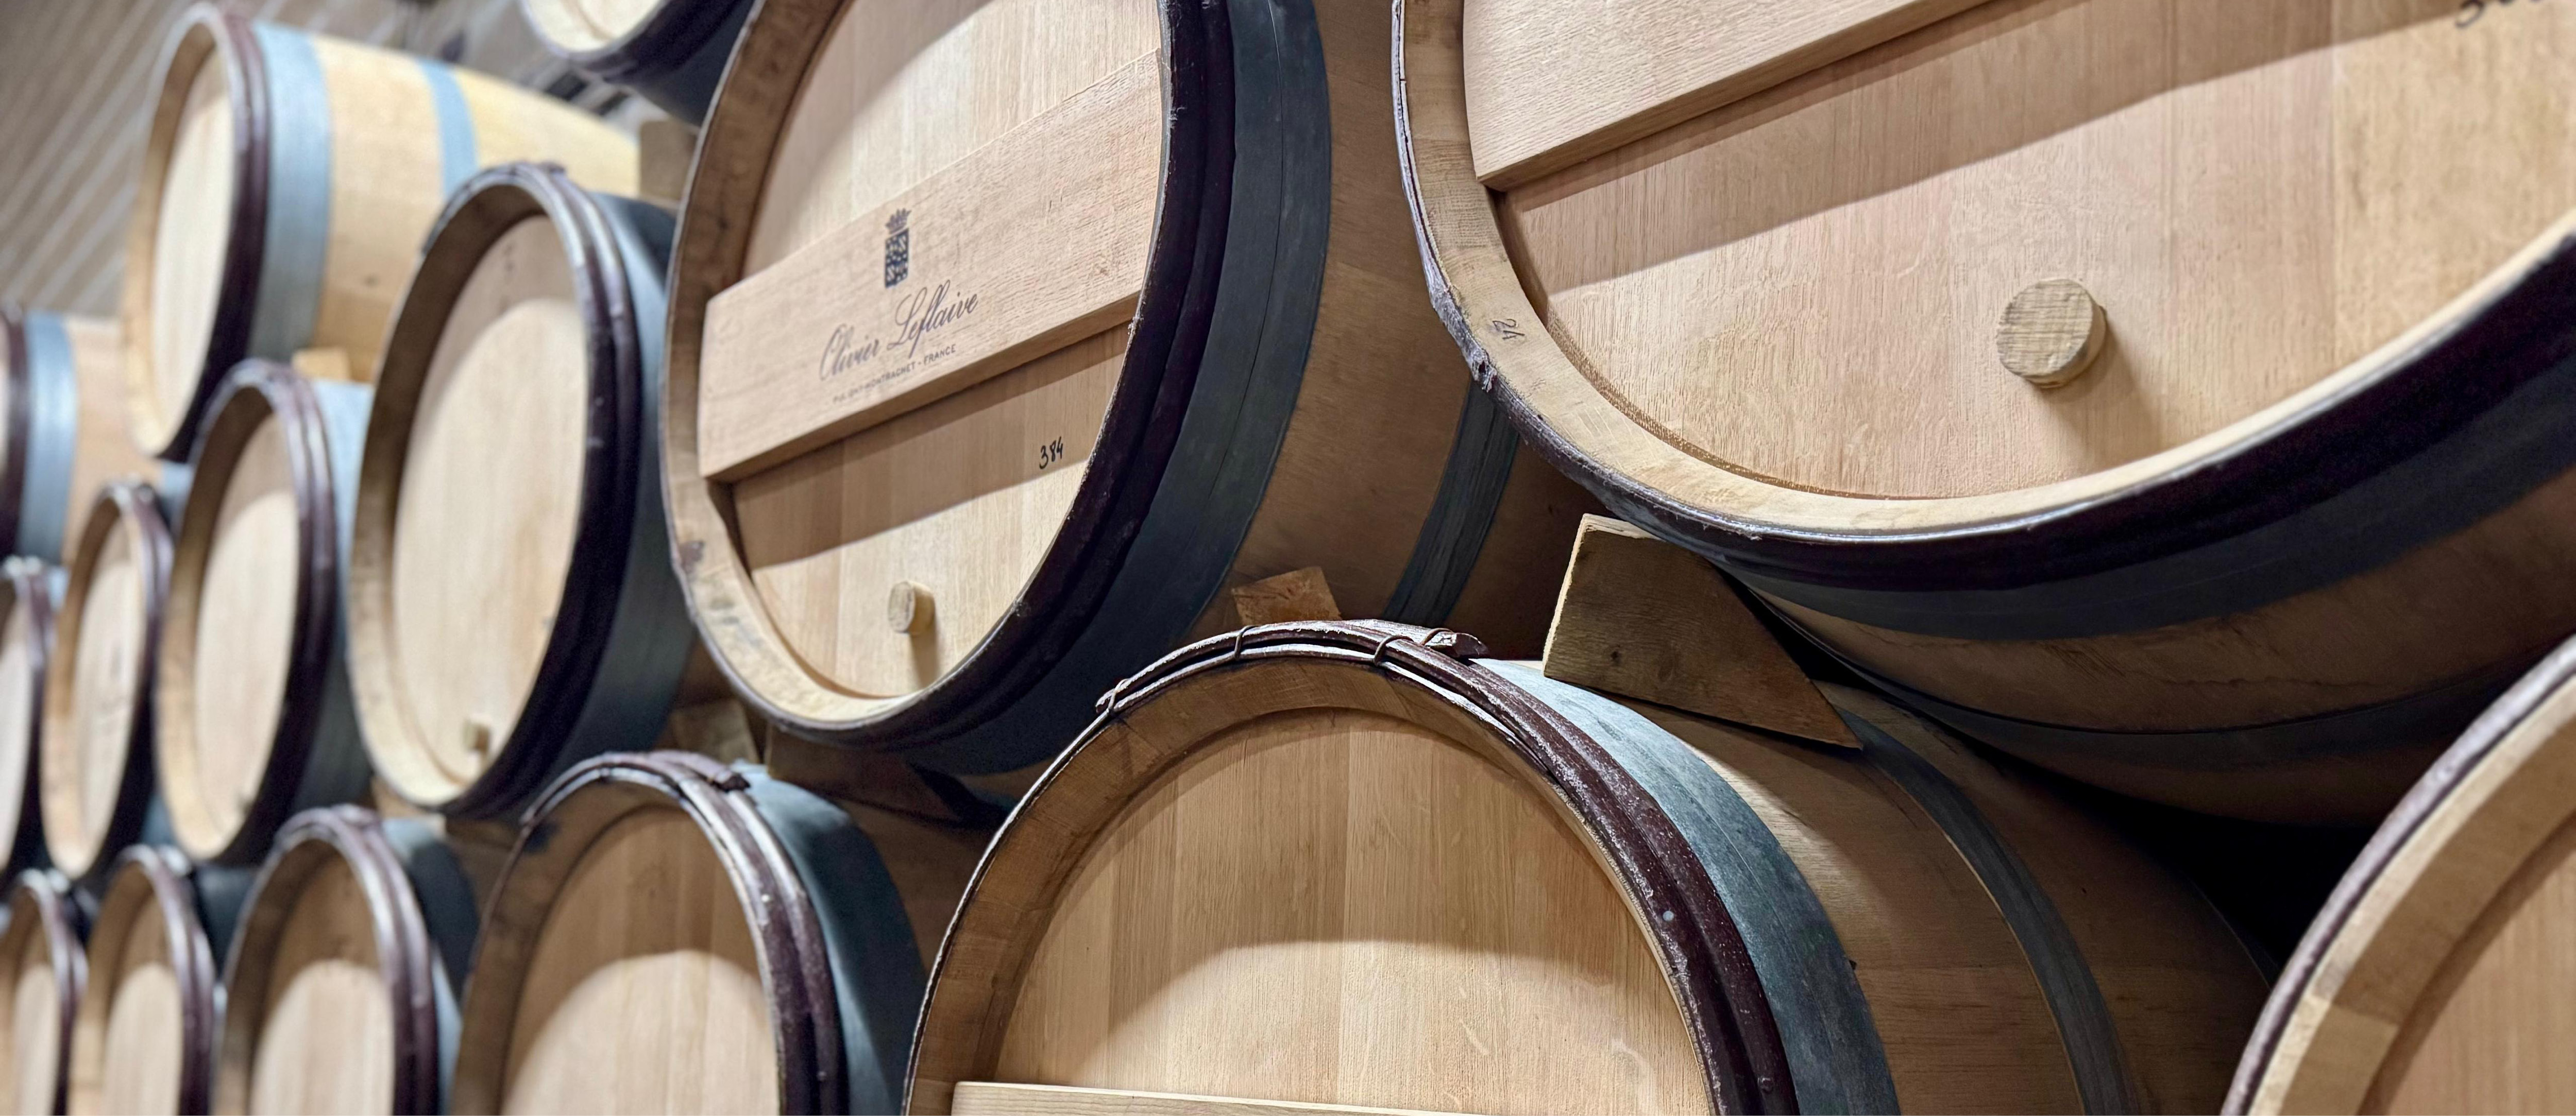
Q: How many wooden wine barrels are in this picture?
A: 15